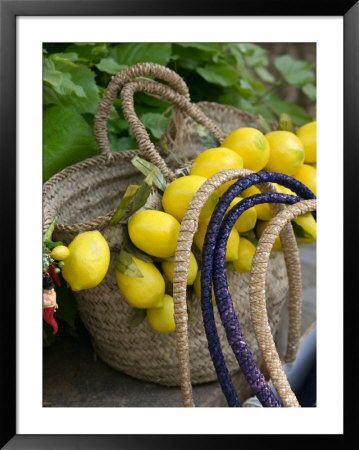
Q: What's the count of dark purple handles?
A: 2